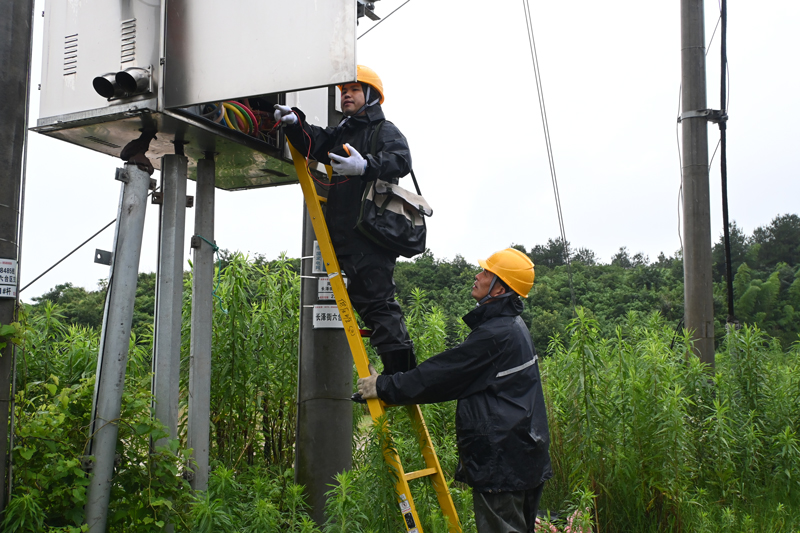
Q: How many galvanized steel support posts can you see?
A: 3